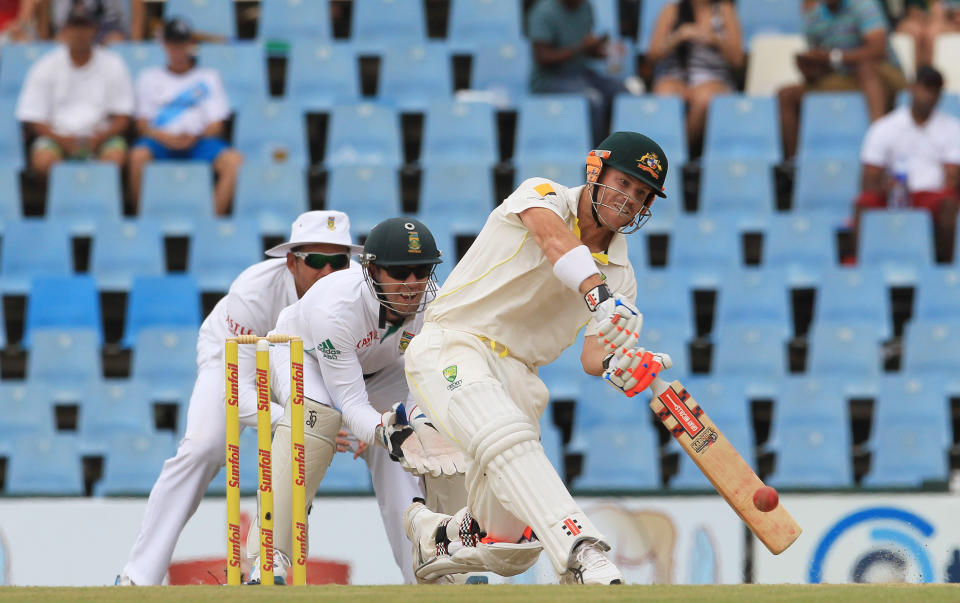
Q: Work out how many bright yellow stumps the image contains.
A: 3